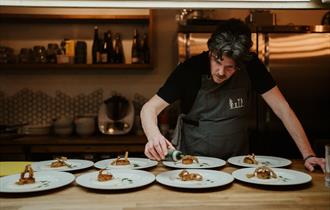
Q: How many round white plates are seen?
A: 8